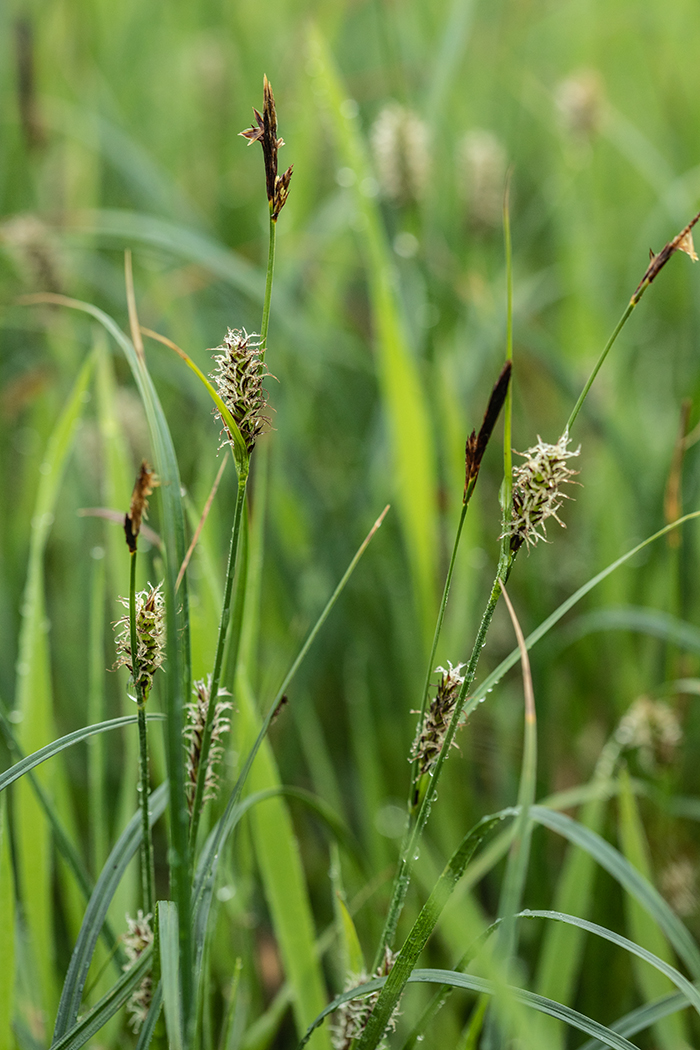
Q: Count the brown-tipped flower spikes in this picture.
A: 4